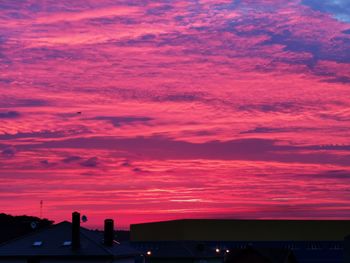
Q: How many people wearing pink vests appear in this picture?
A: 0